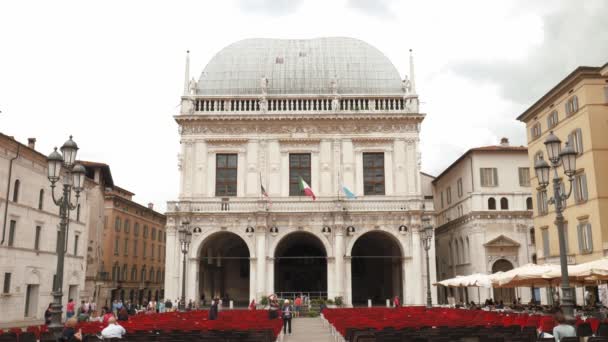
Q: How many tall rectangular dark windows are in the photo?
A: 3